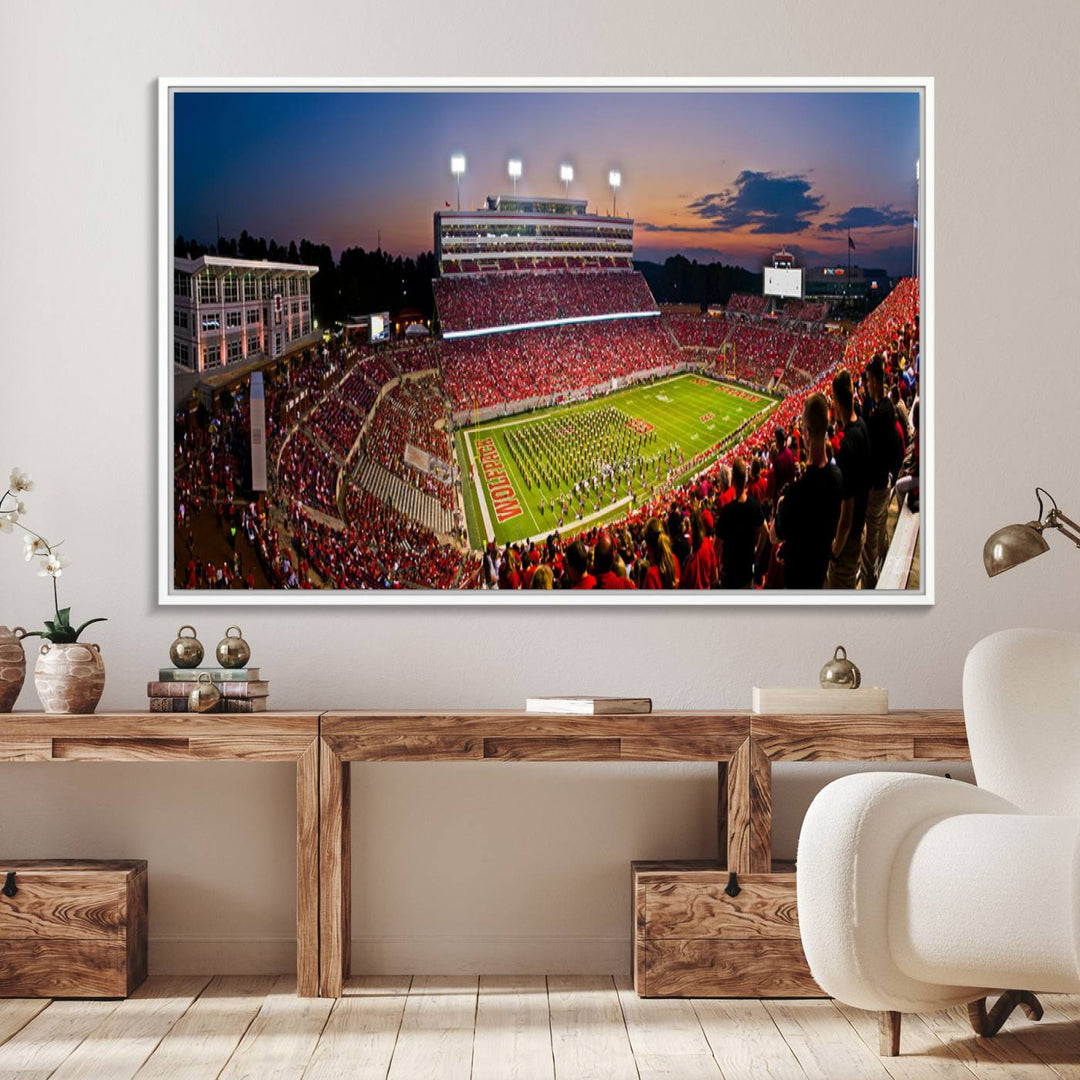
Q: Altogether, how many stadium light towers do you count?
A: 4